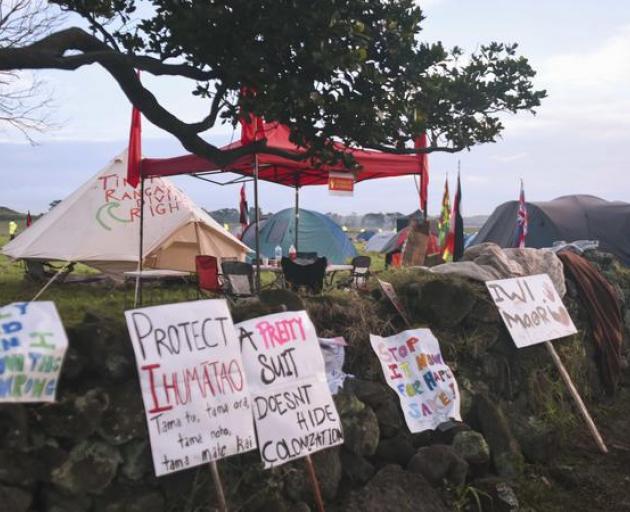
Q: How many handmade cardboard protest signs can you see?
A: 5